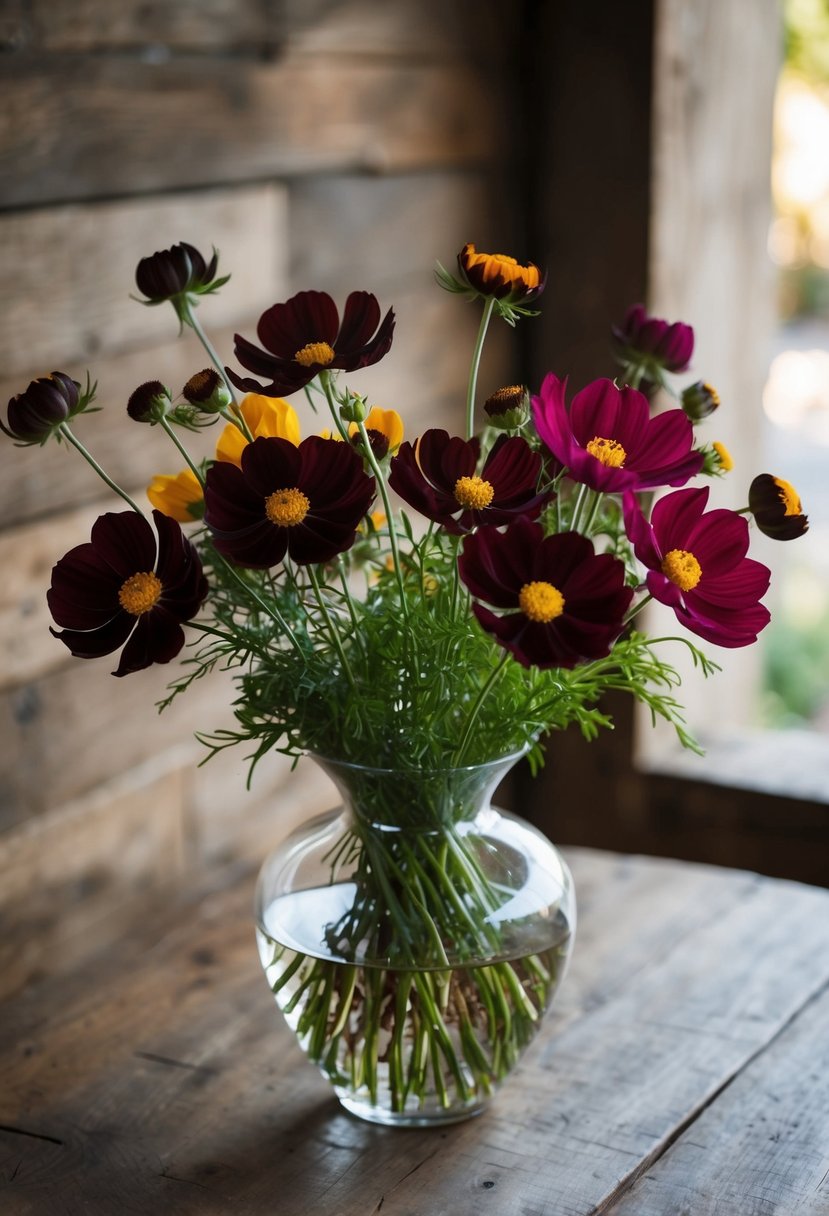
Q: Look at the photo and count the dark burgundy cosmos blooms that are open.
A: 5